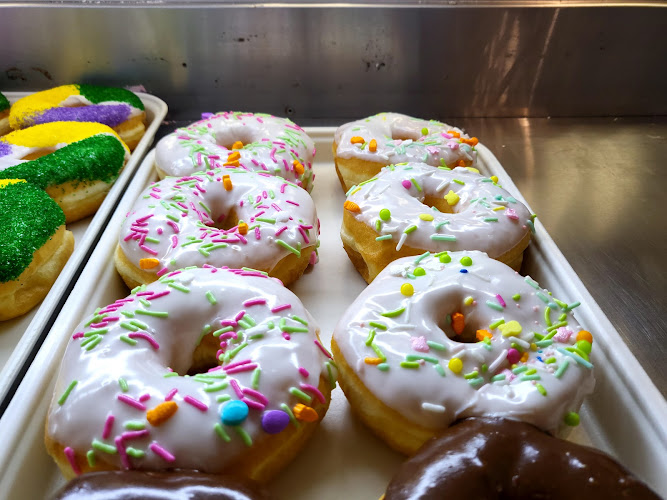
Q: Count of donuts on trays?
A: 12